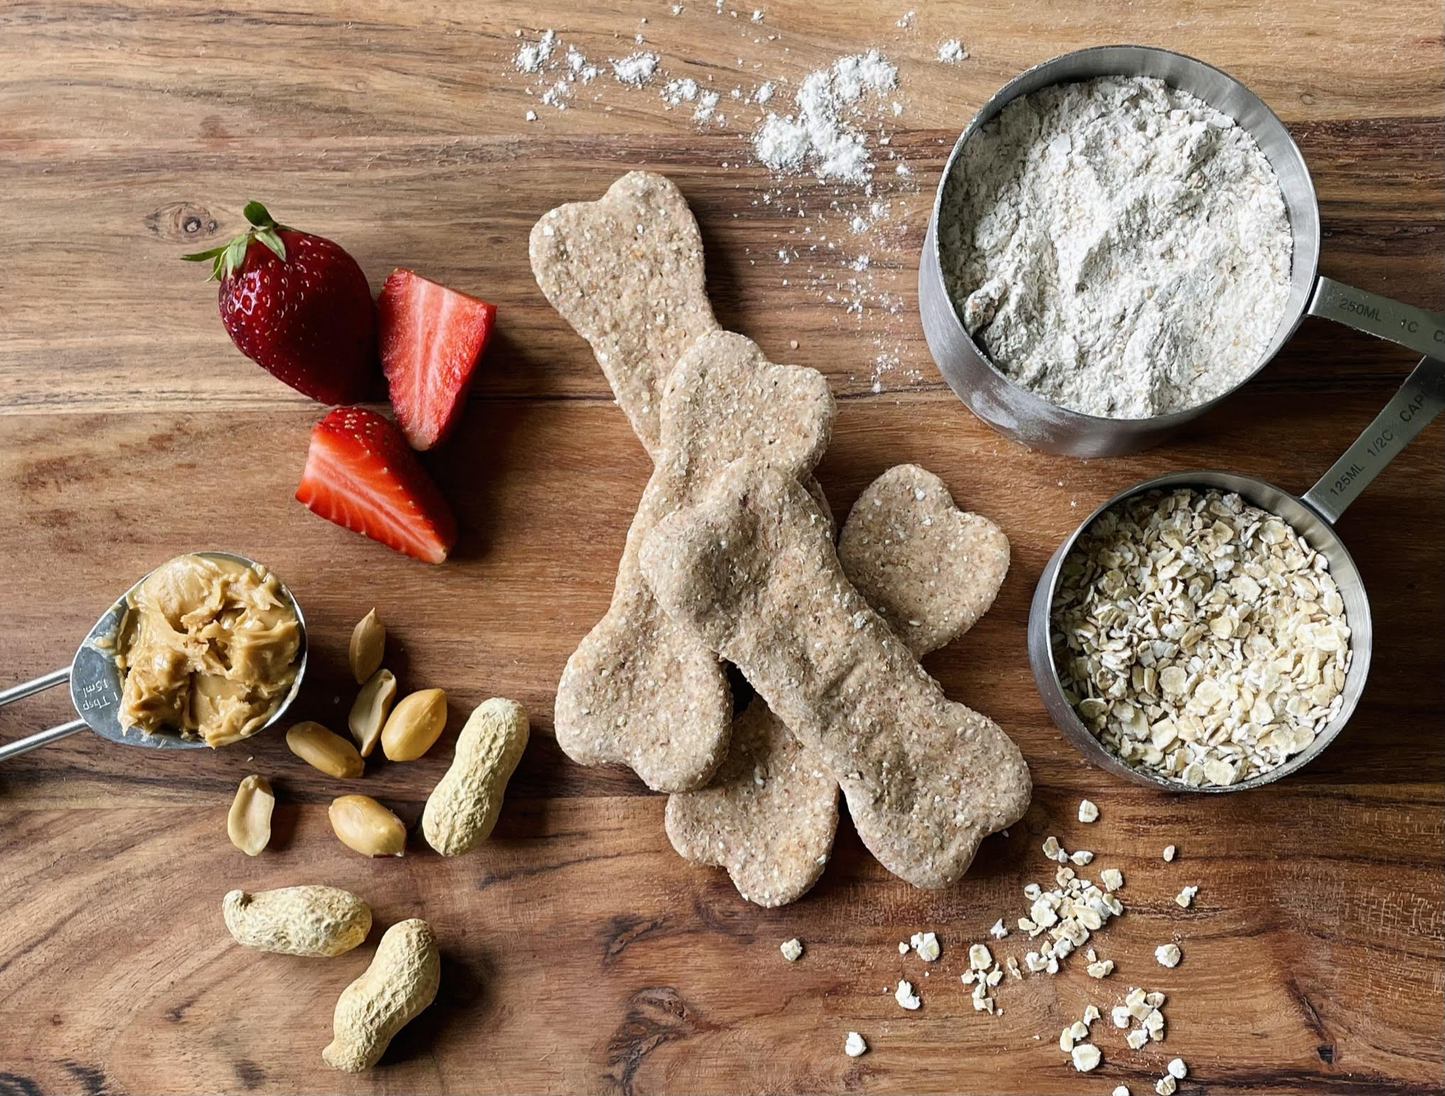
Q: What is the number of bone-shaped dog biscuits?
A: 4